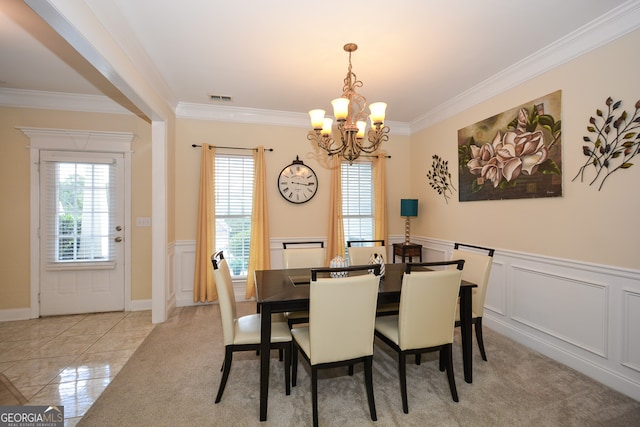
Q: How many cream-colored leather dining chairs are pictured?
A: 6